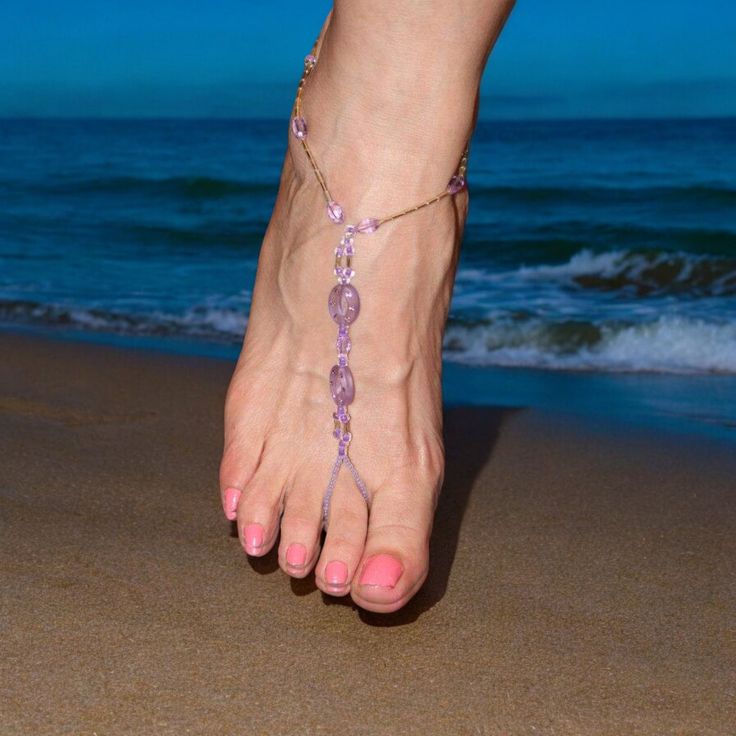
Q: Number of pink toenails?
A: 5